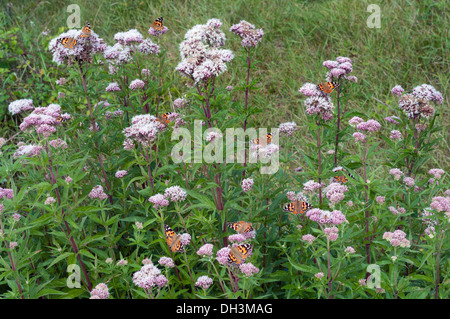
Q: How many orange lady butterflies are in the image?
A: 12